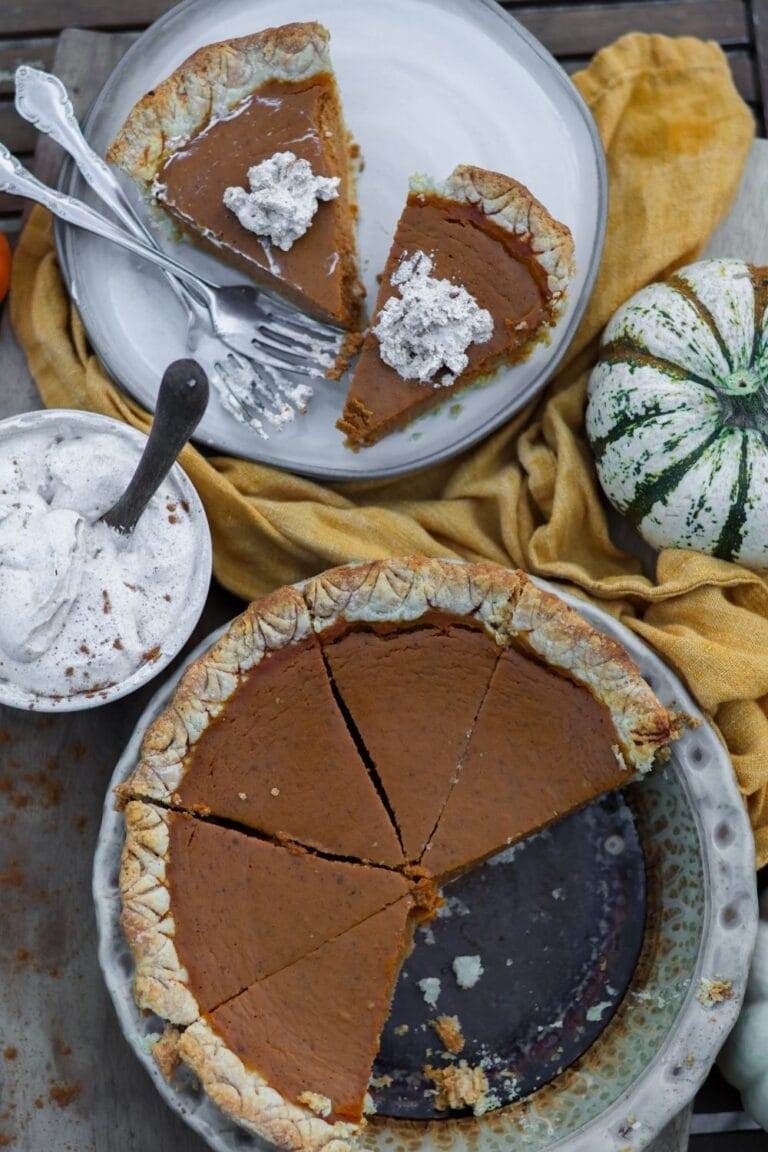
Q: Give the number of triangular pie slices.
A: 7